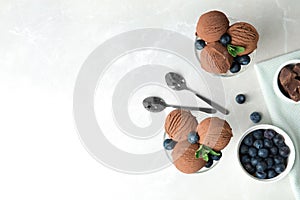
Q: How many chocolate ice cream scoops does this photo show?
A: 6